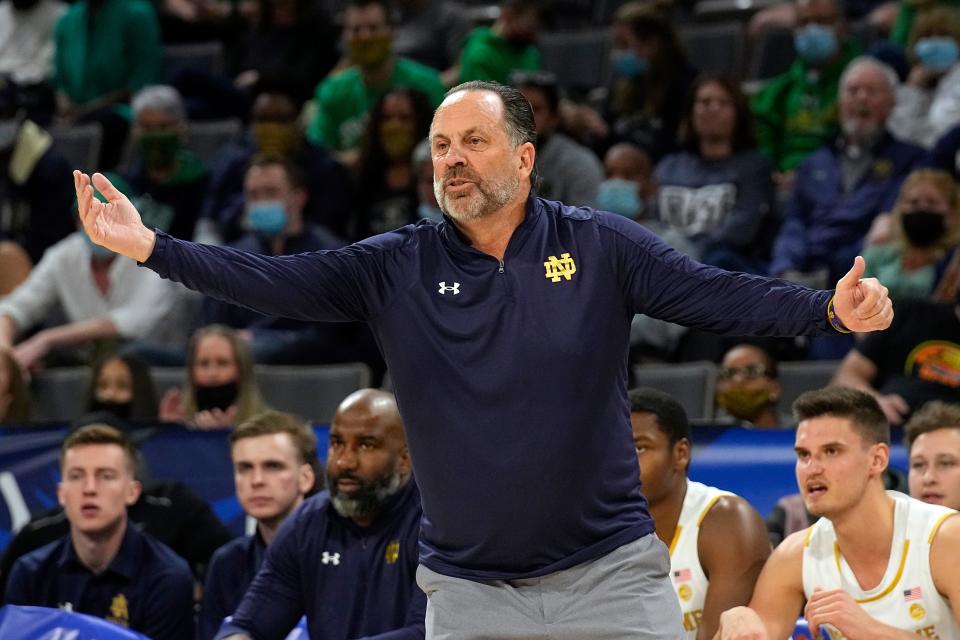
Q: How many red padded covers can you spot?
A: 0